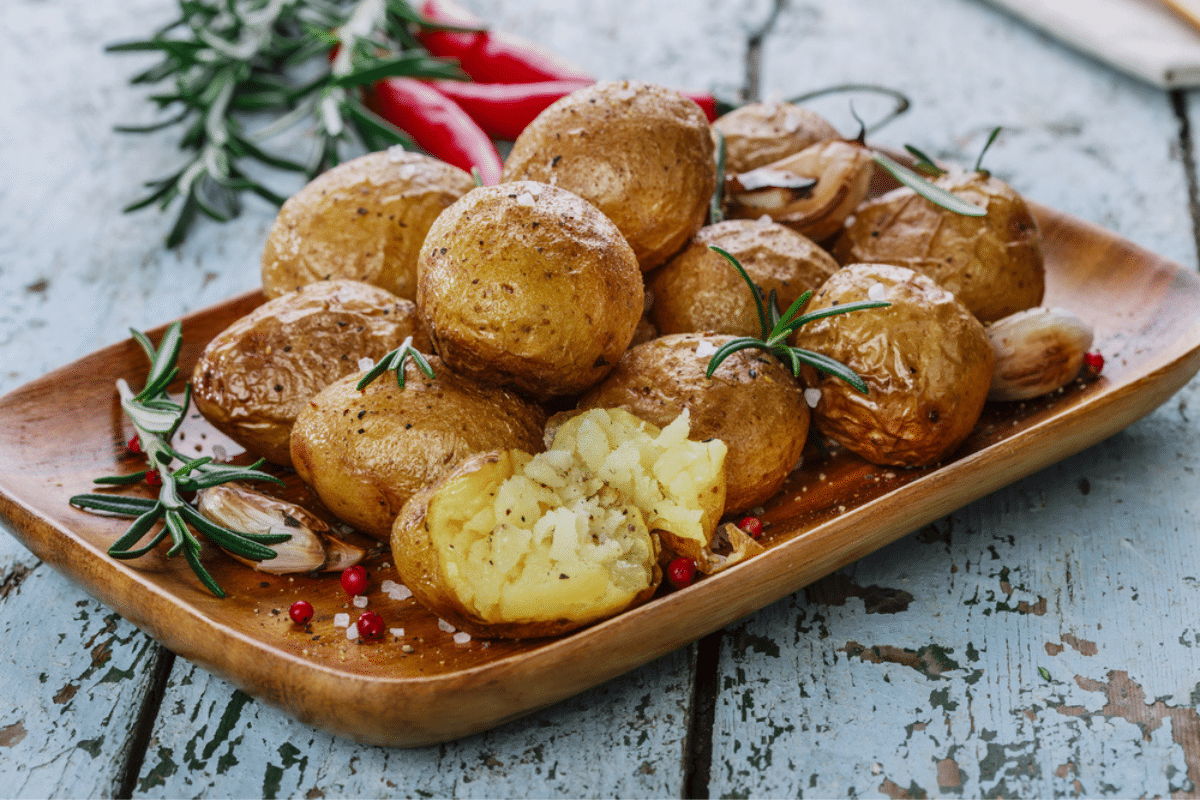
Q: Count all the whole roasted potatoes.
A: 10